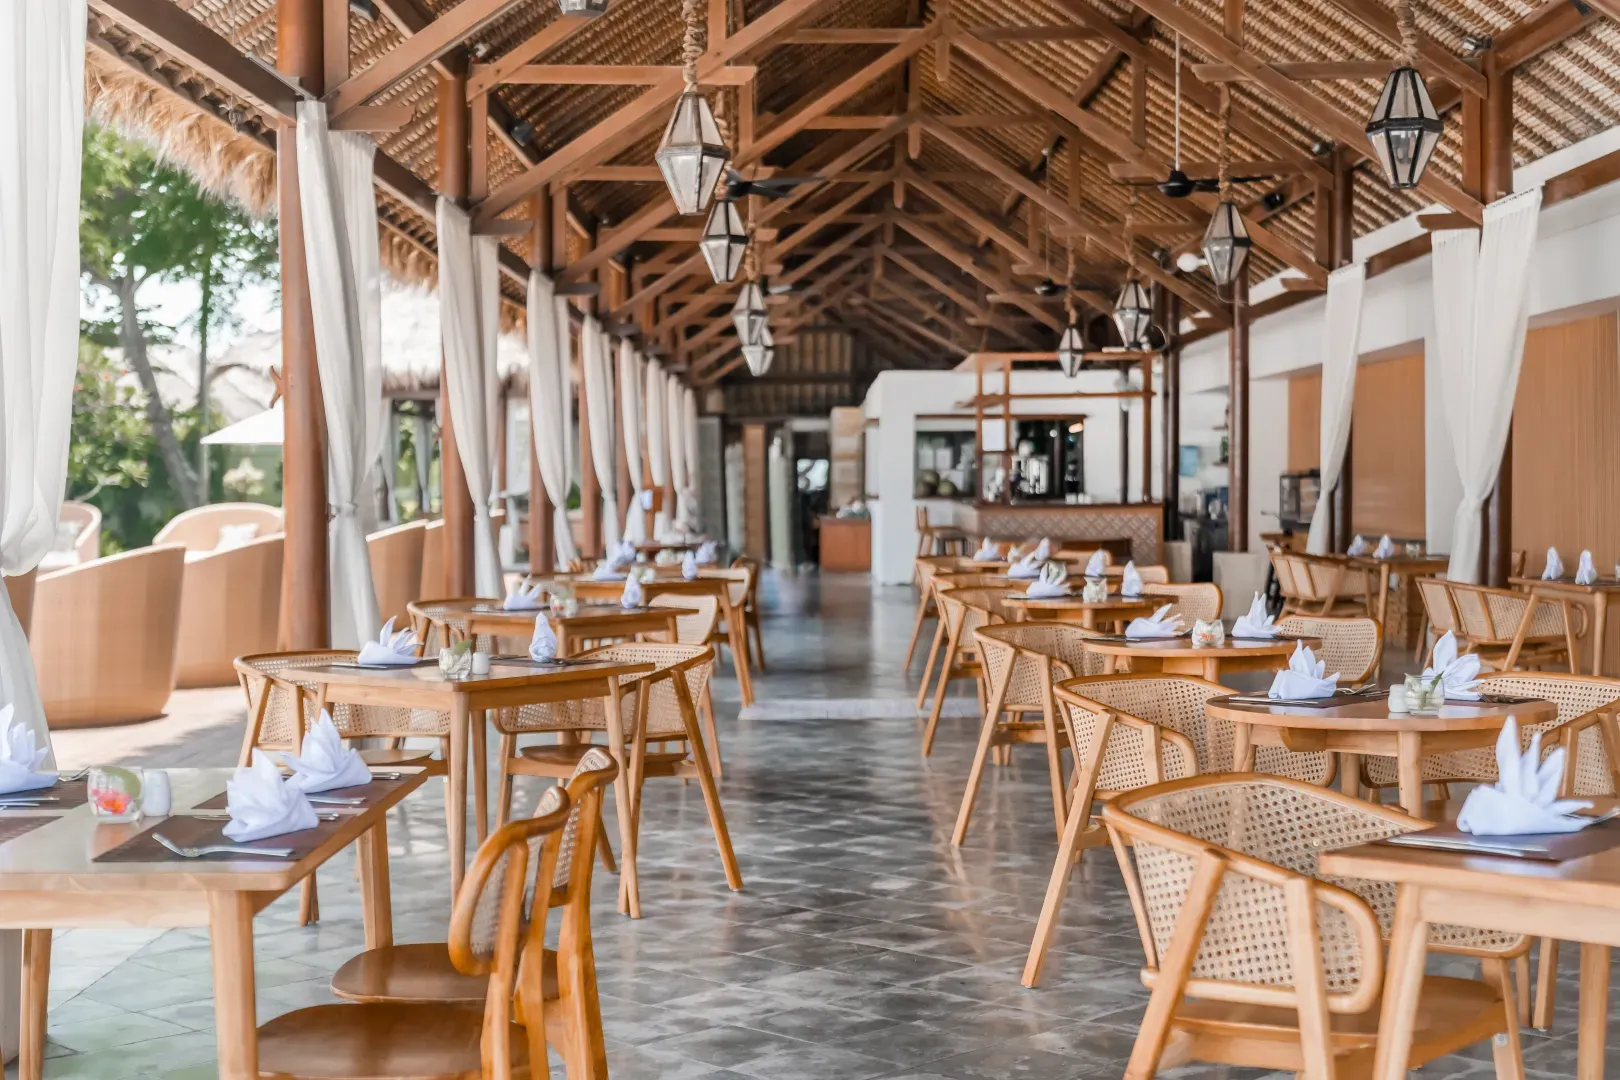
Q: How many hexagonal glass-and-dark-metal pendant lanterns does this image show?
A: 9